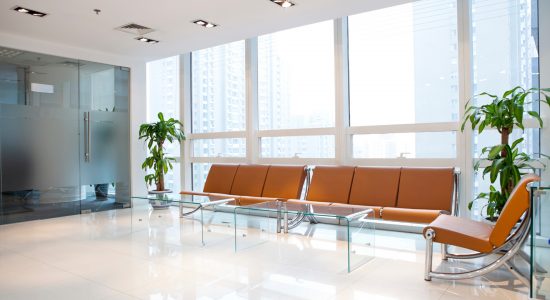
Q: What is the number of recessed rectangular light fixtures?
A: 4